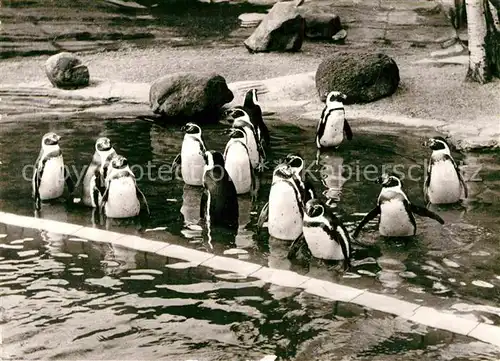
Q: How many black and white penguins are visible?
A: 14